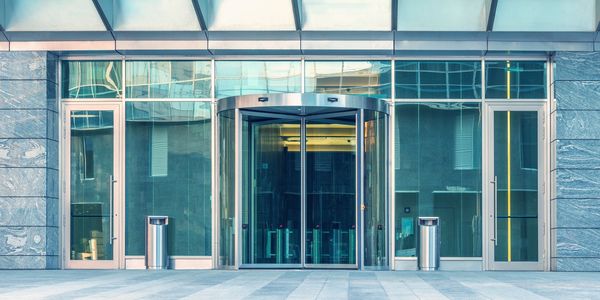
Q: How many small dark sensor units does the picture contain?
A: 2